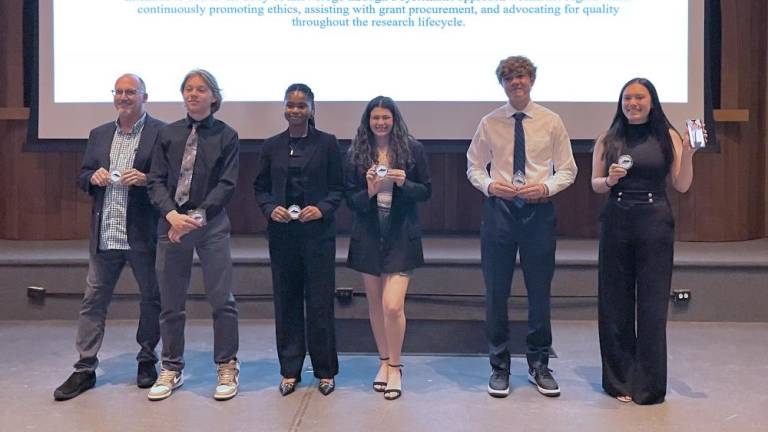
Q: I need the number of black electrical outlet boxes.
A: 3